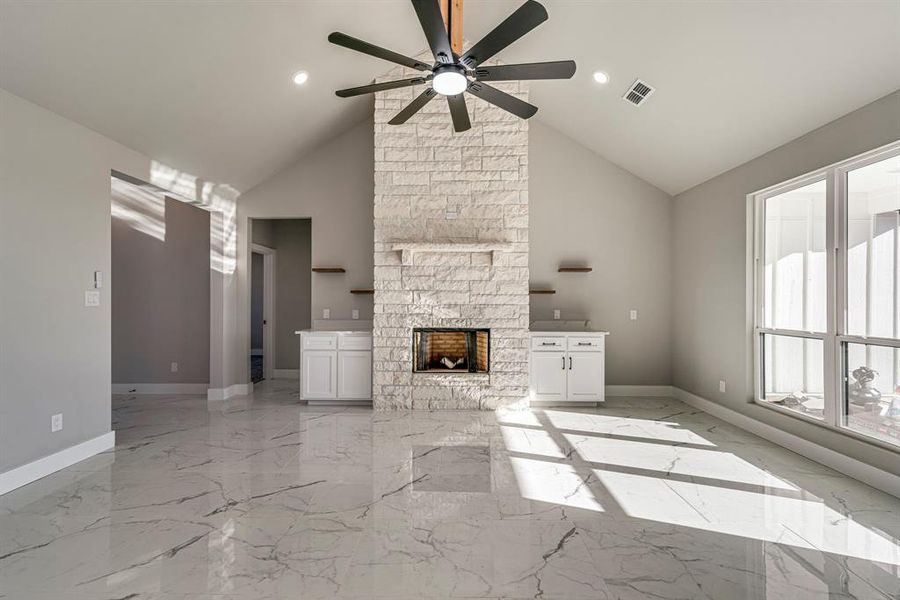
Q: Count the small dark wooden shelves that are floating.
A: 4